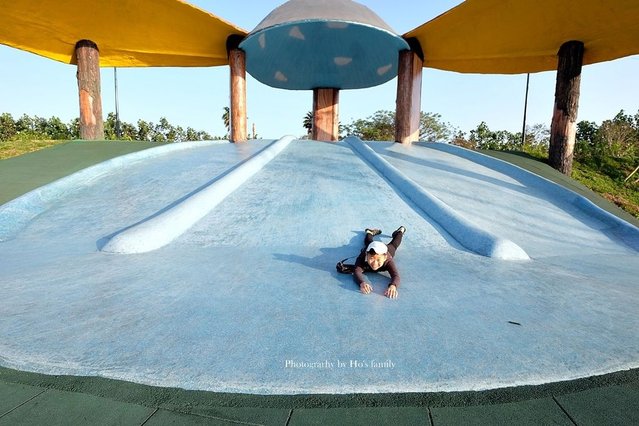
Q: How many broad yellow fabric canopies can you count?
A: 2